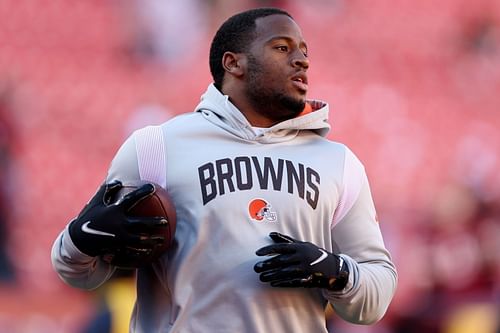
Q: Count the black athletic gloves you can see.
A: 2